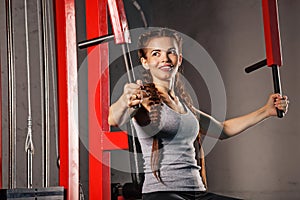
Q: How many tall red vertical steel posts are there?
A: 2